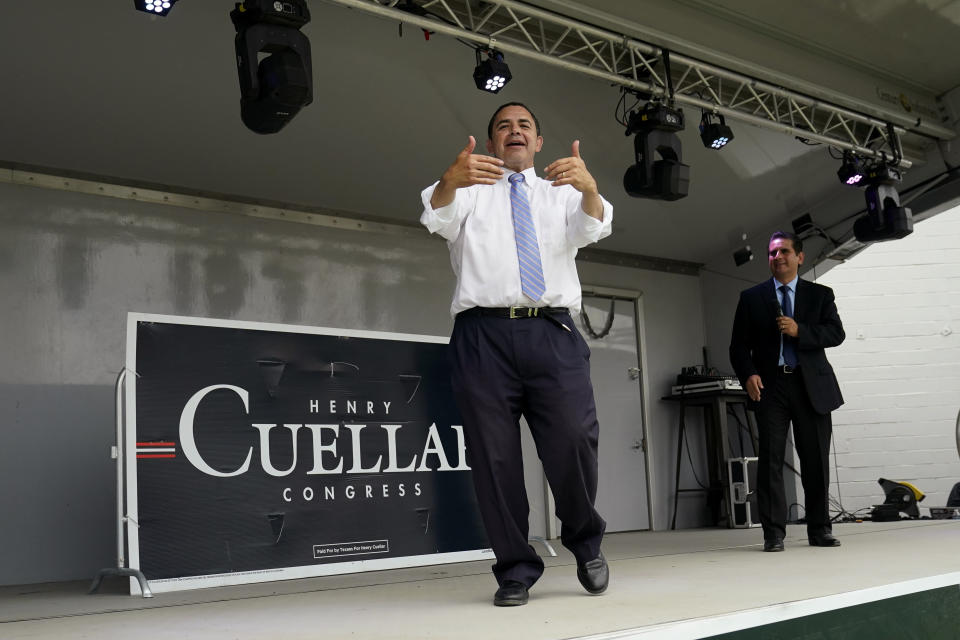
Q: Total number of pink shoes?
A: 0